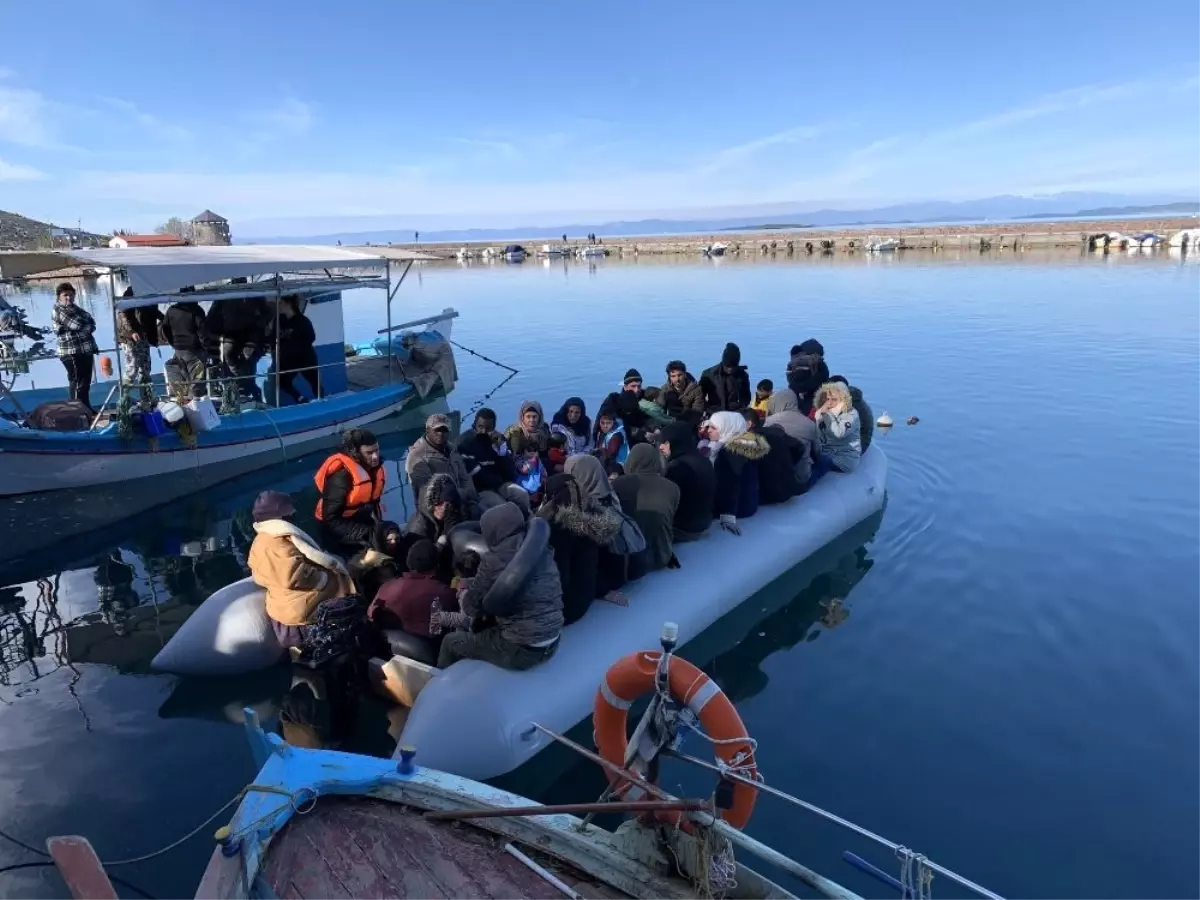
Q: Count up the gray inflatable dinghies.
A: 1